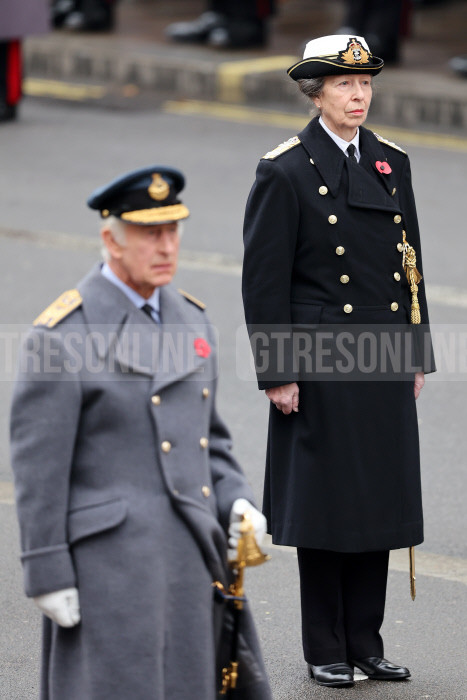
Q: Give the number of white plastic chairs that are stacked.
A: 0